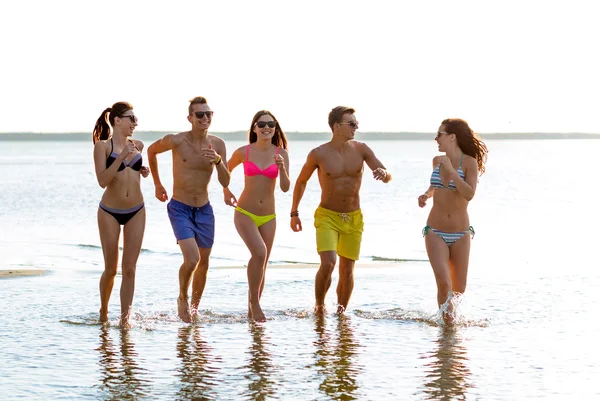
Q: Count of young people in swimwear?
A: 5